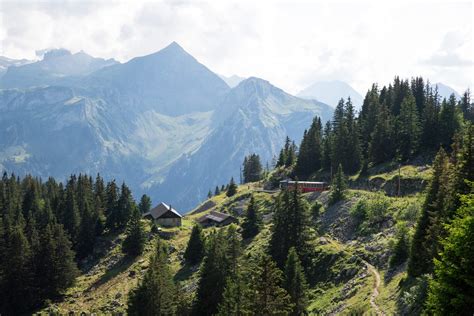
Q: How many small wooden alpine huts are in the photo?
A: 2